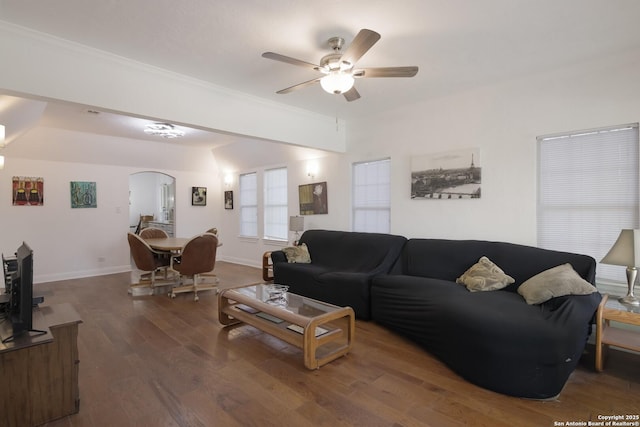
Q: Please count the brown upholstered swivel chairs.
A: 4